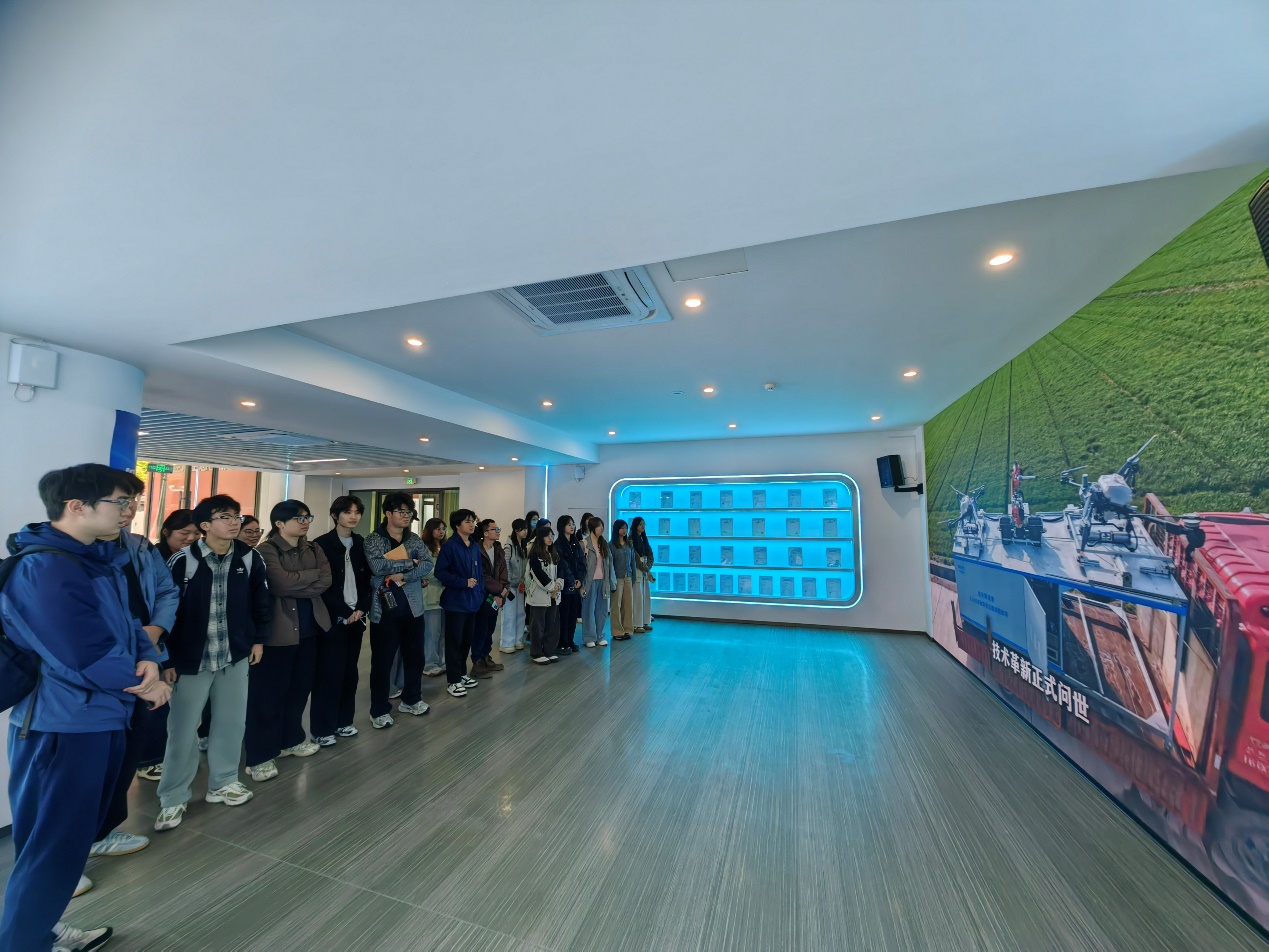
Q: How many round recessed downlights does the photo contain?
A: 15